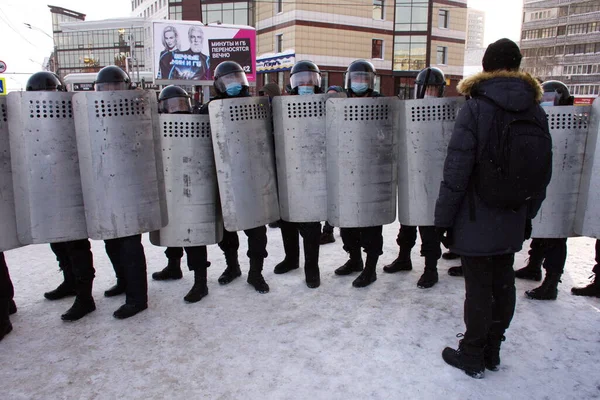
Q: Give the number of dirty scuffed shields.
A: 10